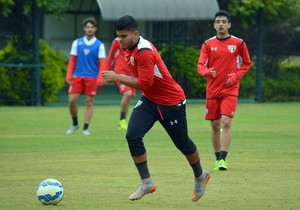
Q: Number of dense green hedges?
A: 2